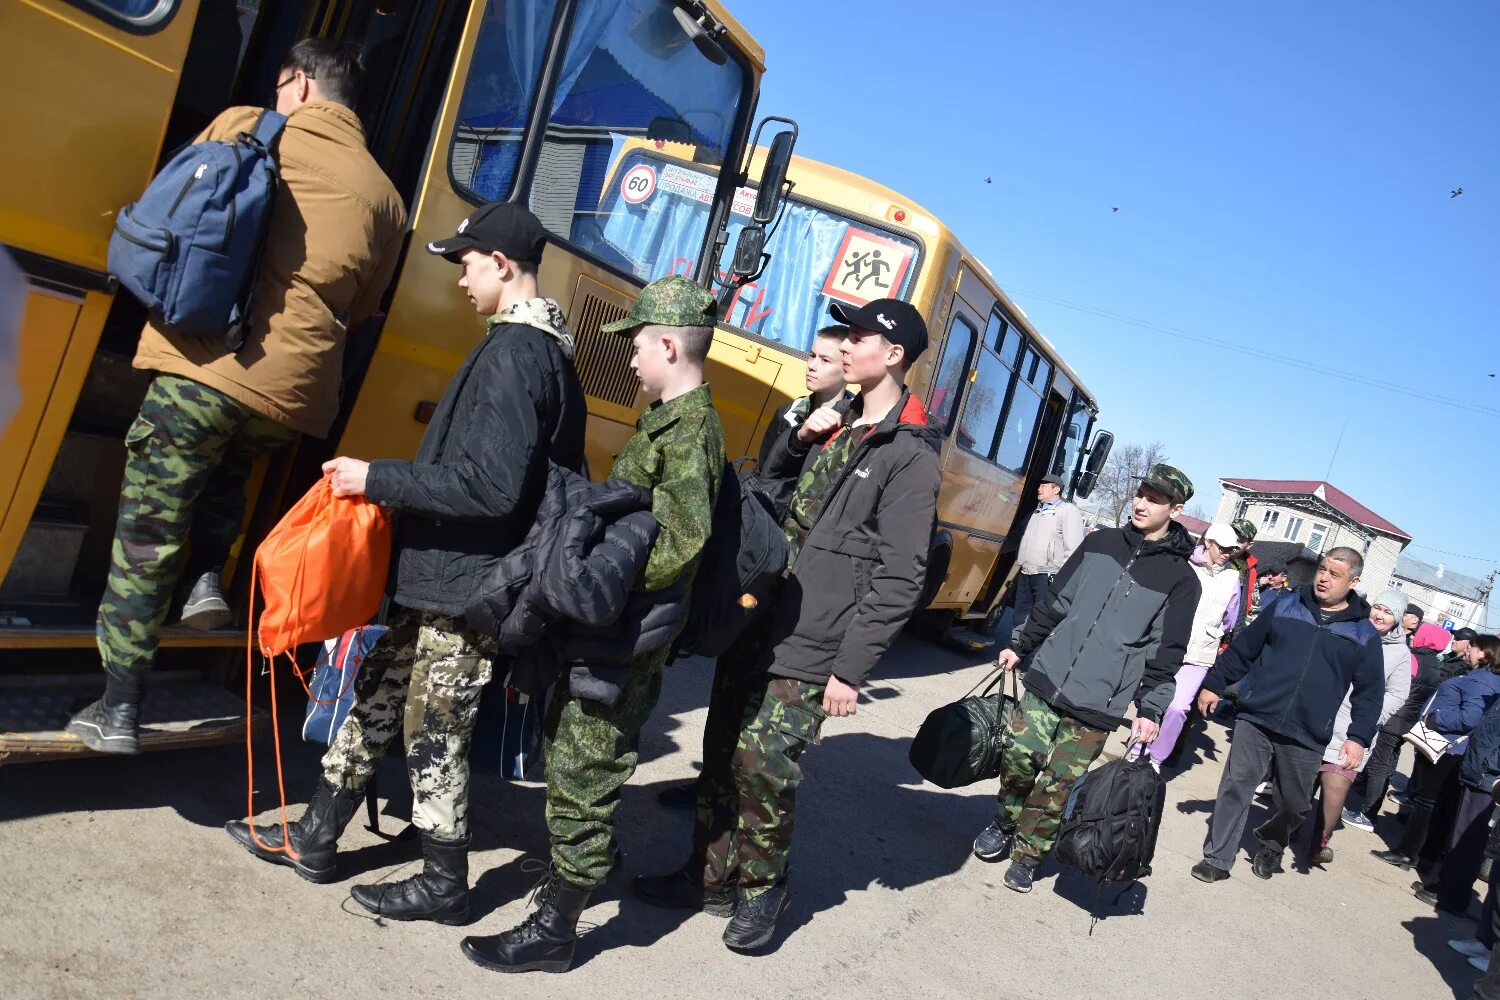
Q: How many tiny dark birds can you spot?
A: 4